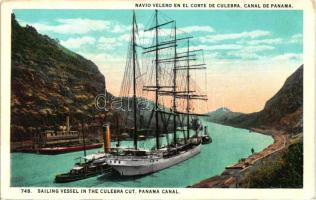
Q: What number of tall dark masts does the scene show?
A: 4